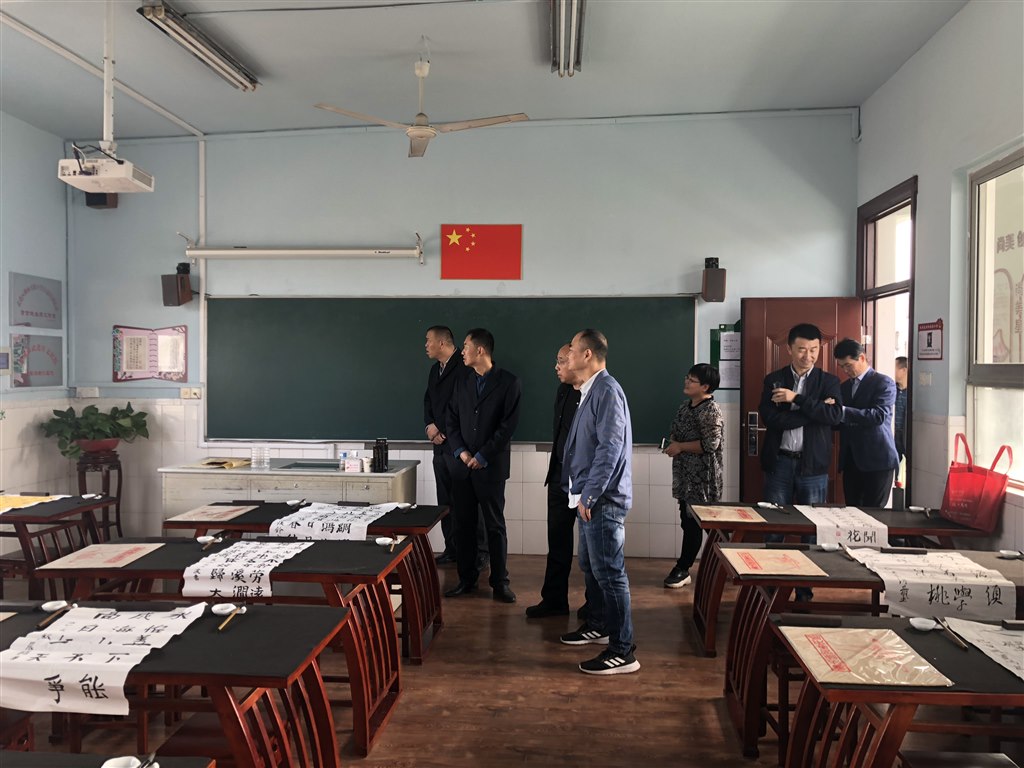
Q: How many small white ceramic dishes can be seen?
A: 13